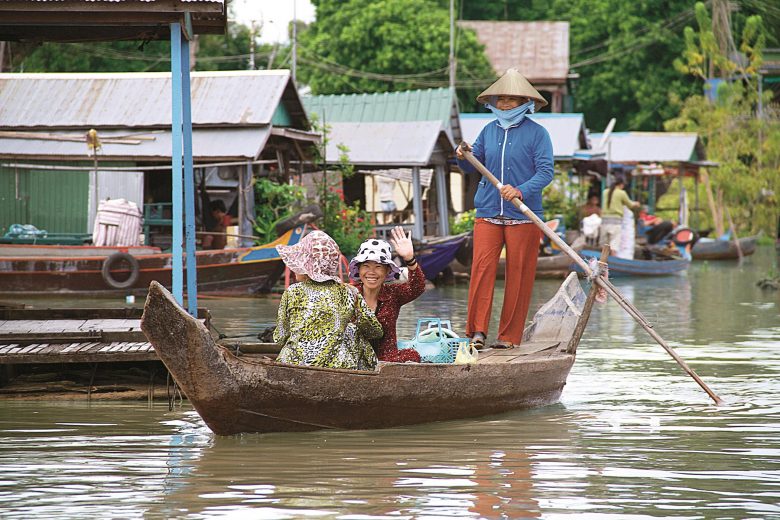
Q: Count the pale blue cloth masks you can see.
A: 1